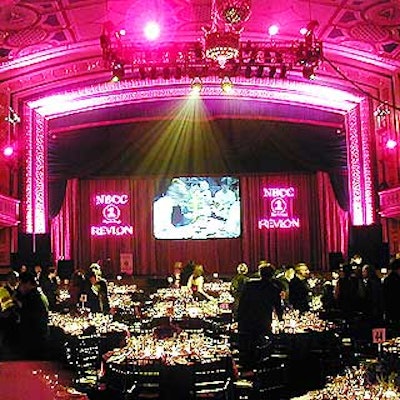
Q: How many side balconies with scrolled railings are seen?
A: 2